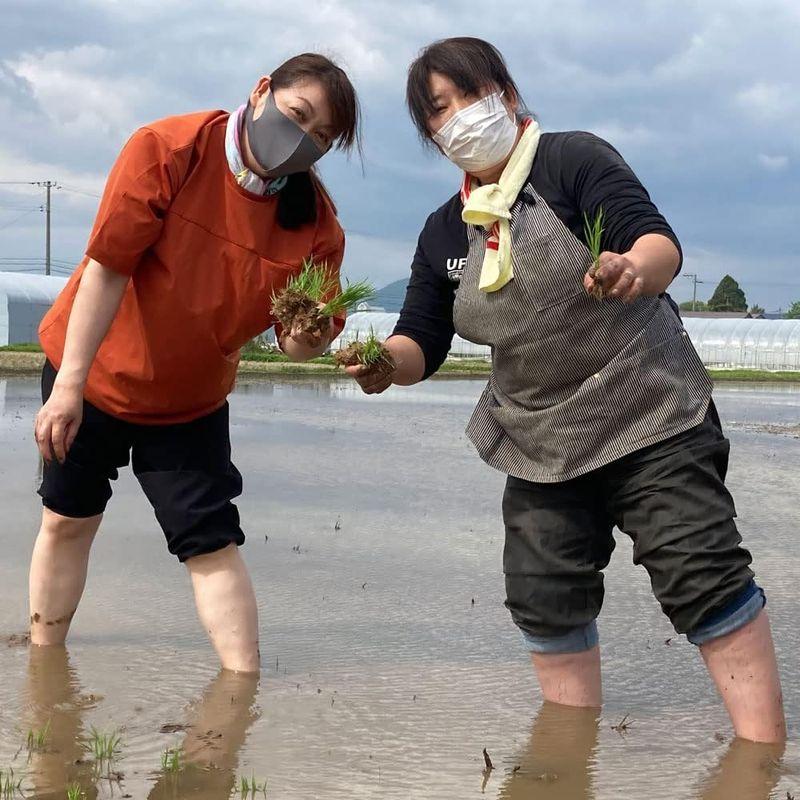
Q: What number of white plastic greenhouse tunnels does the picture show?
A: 2